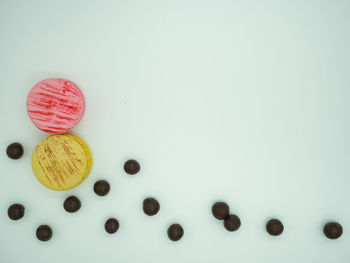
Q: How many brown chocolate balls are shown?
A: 13